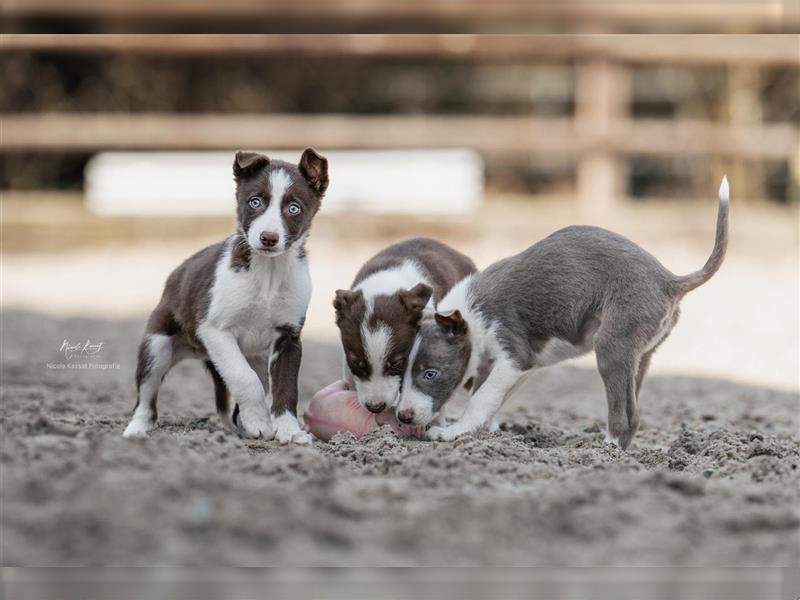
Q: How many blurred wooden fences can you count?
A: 1